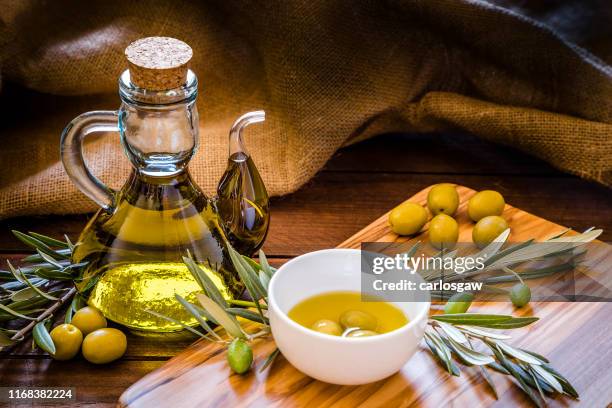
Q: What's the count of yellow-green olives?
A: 11